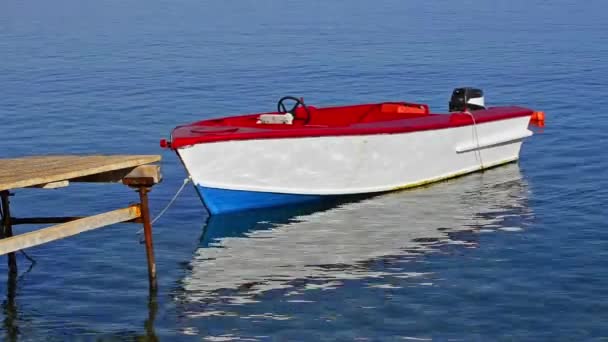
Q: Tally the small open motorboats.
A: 1